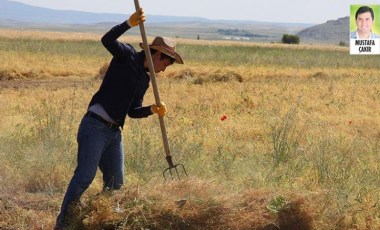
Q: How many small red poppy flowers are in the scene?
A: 2